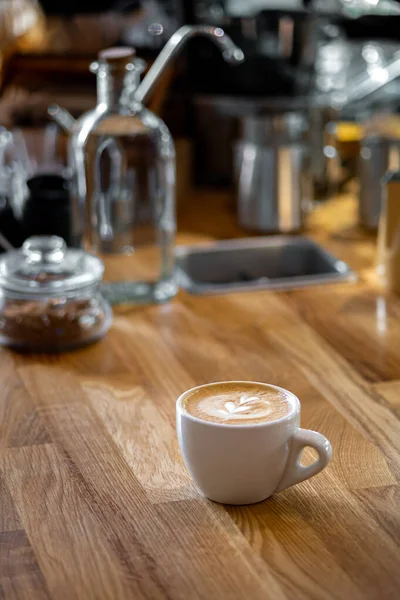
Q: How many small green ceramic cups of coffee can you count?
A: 0